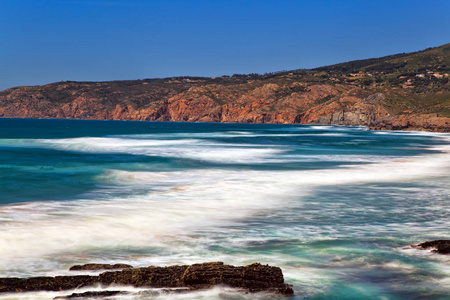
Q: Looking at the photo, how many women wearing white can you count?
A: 0